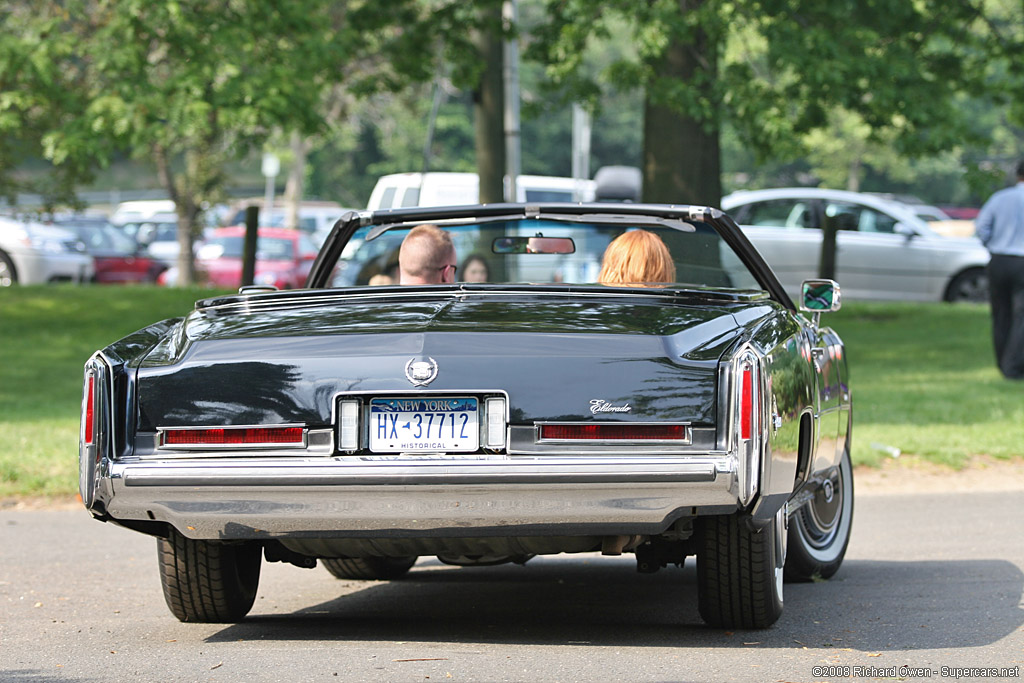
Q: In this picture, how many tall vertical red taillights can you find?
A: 2